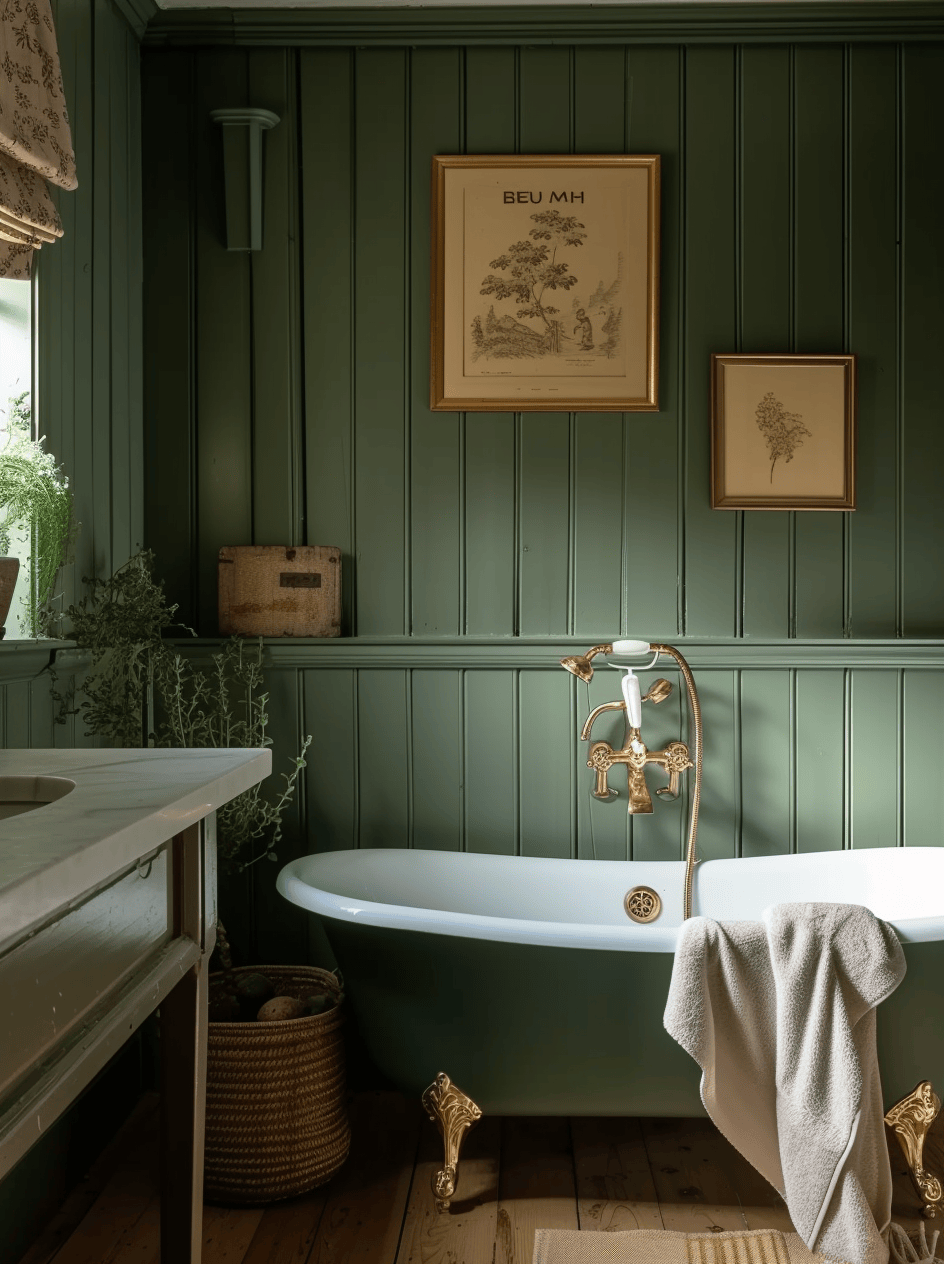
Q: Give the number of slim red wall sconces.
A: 0